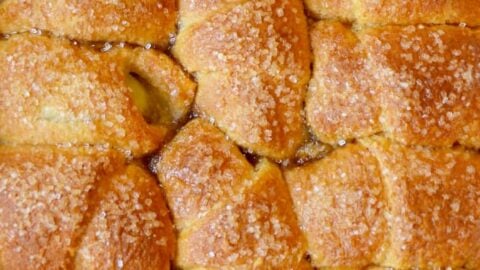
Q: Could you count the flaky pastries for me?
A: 8